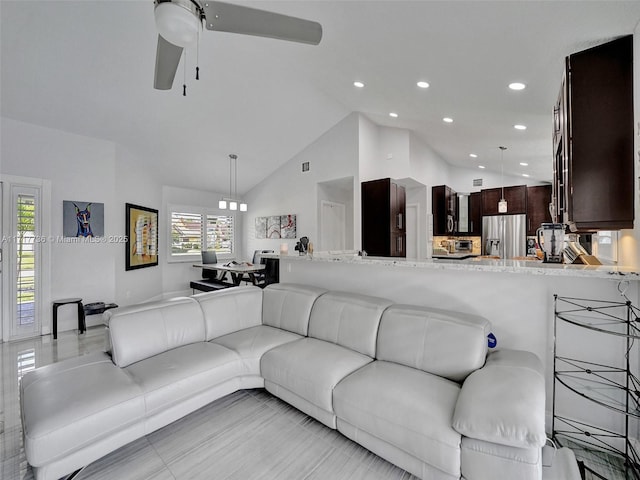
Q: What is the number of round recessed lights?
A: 10